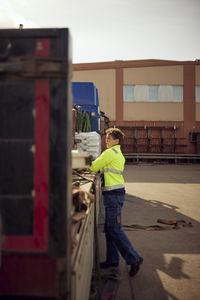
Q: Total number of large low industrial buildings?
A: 1